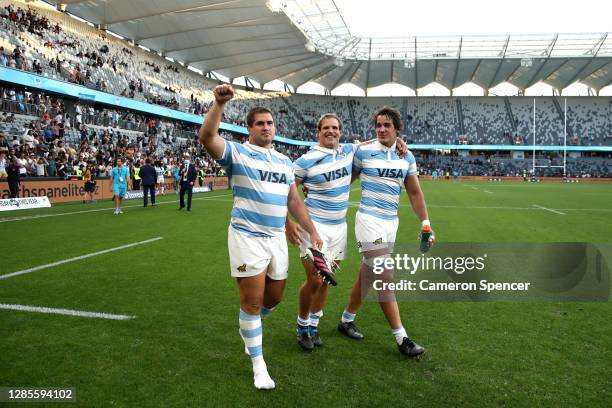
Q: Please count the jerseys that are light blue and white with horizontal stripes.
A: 3